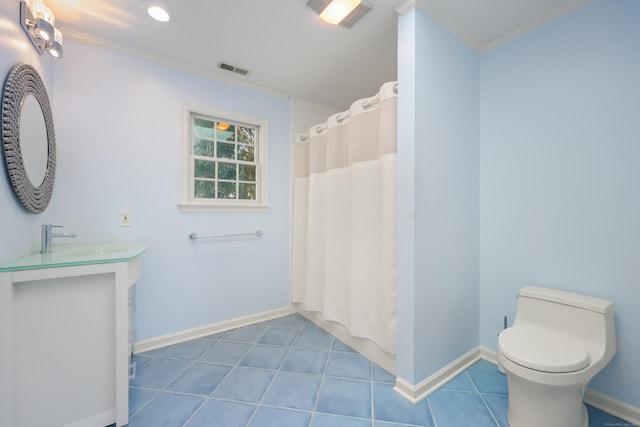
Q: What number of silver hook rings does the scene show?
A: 5